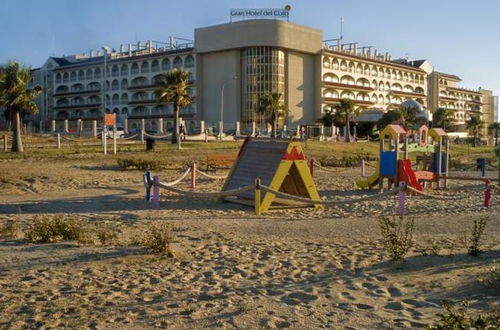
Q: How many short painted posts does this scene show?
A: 9